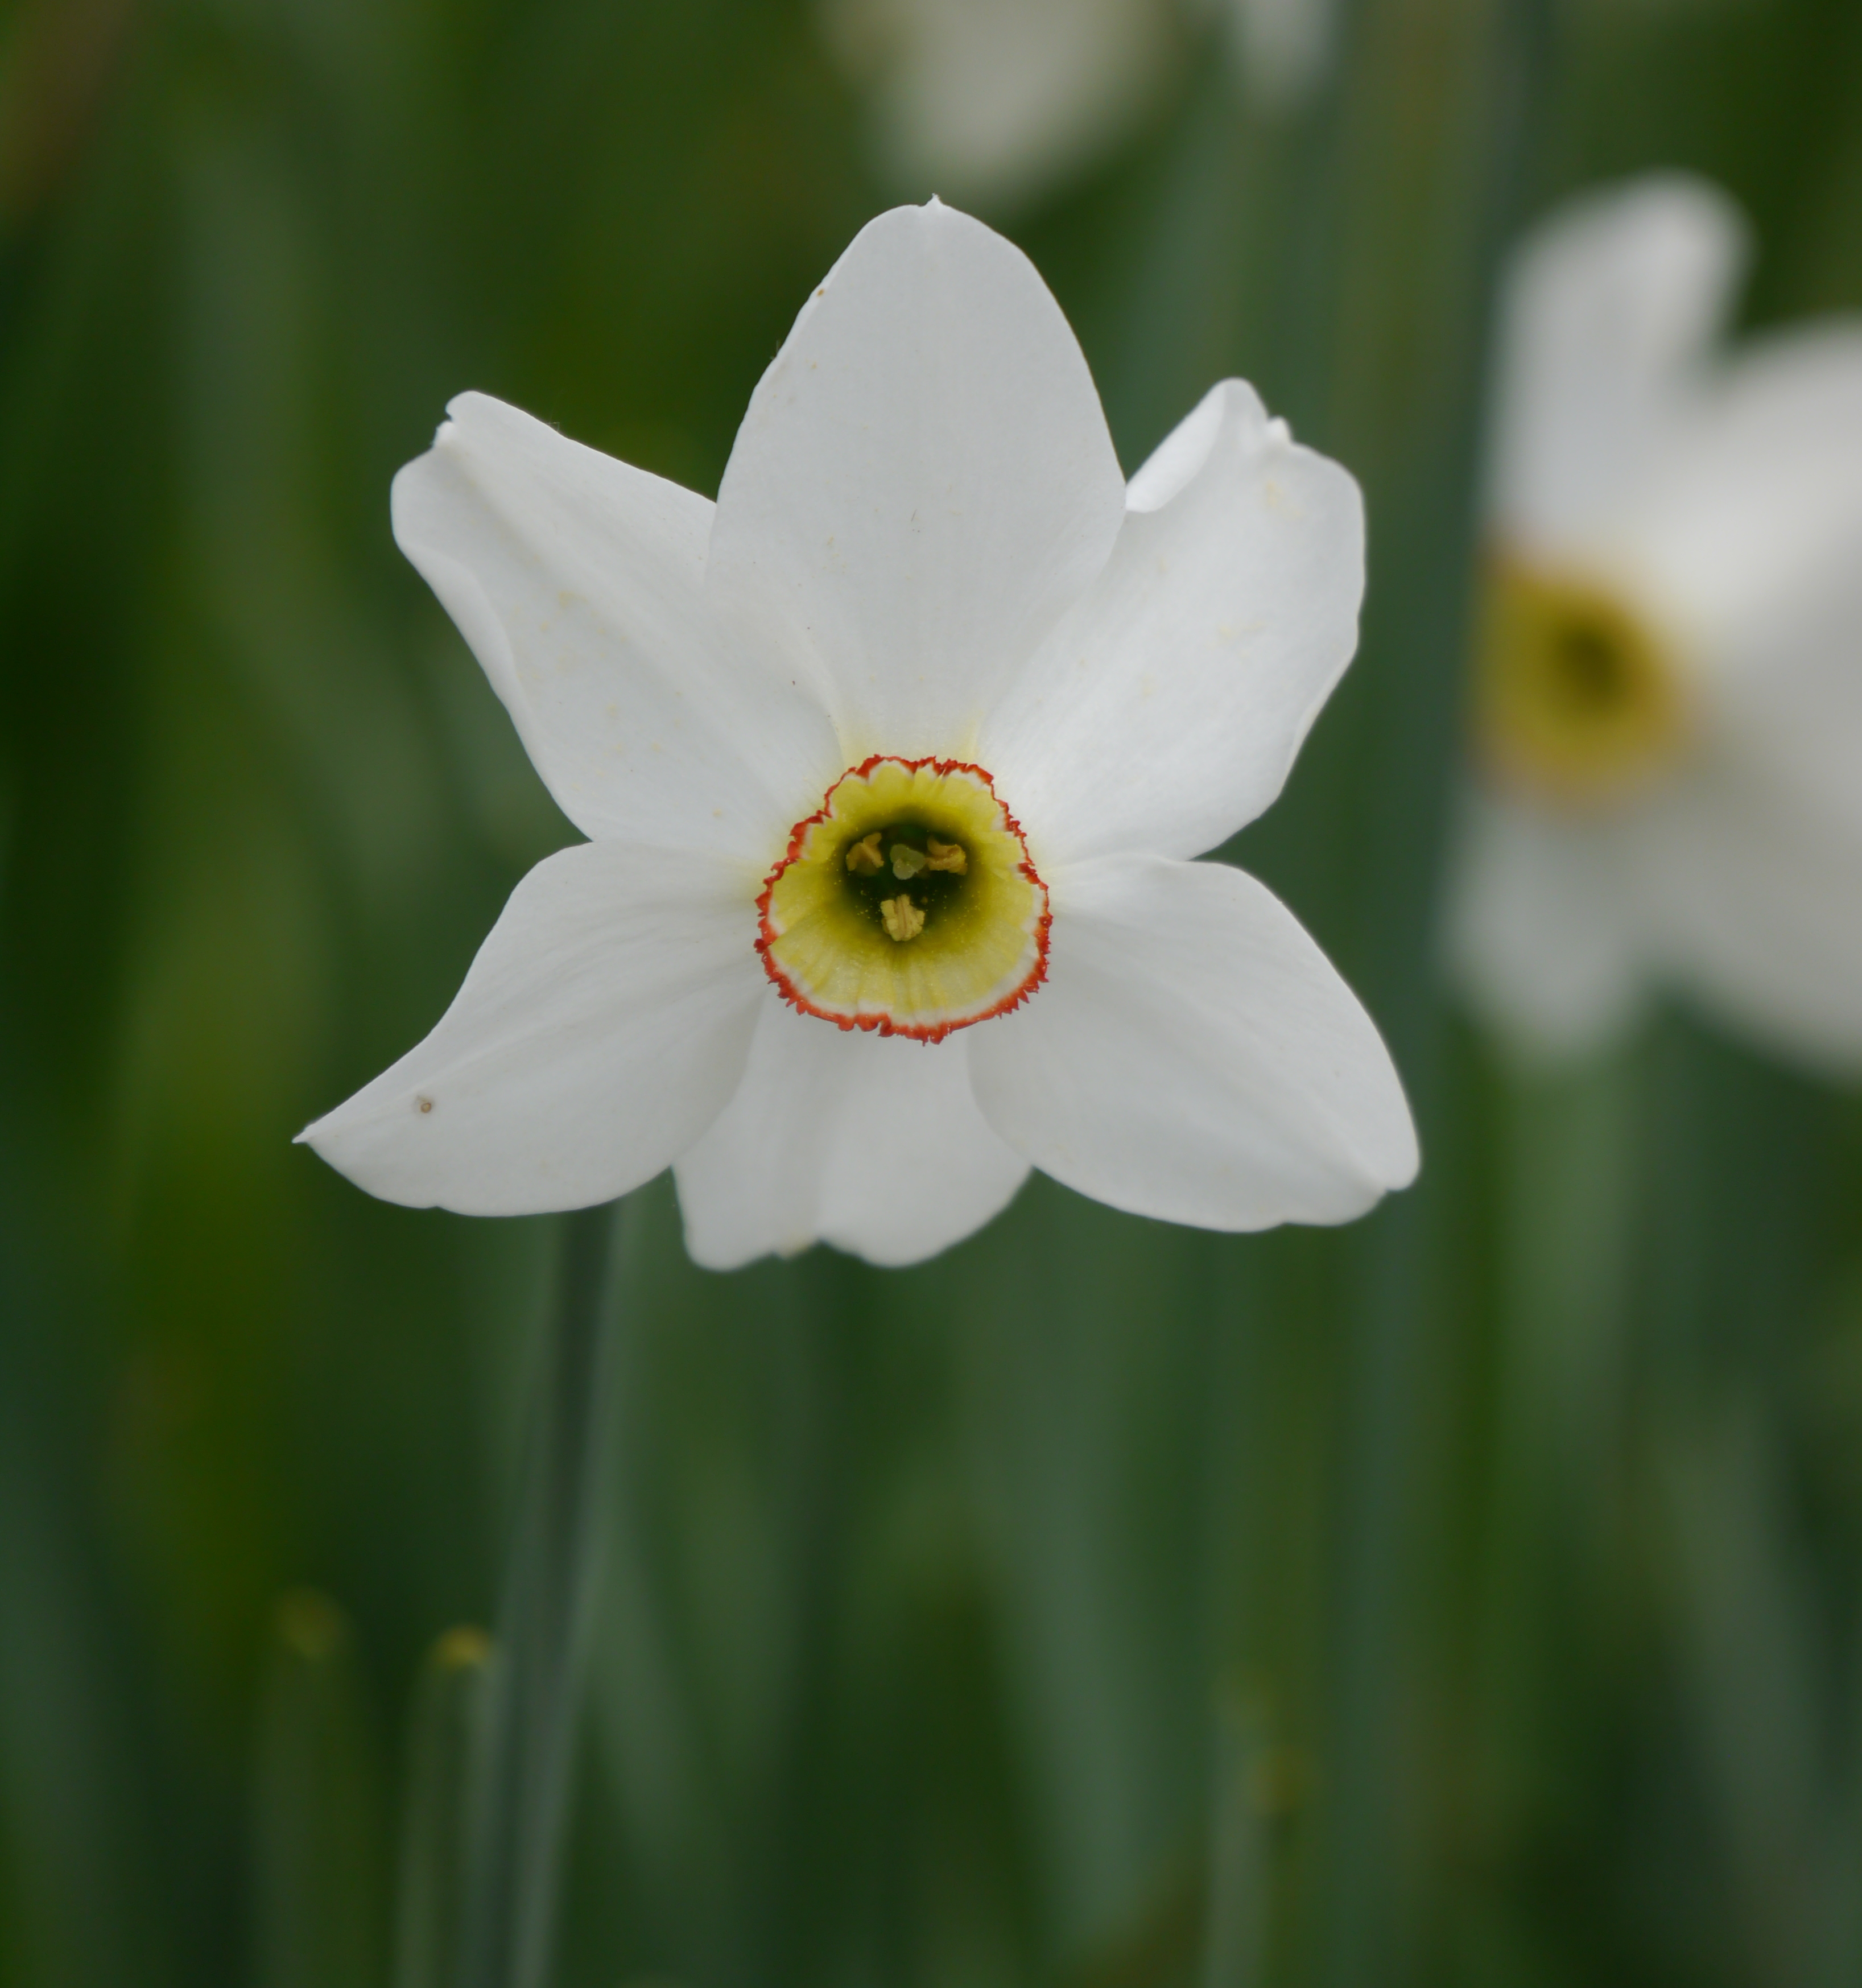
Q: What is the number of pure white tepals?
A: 6